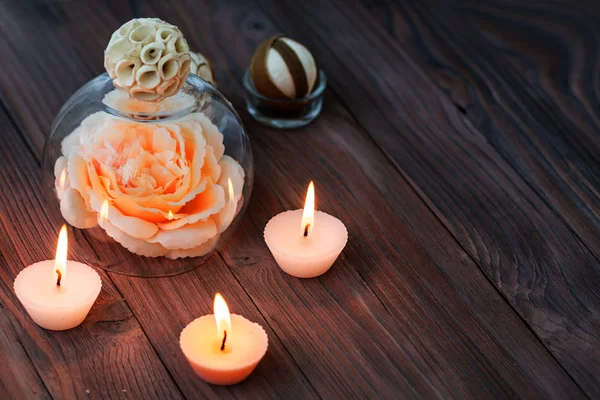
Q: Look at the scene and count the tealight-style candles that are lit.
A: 3